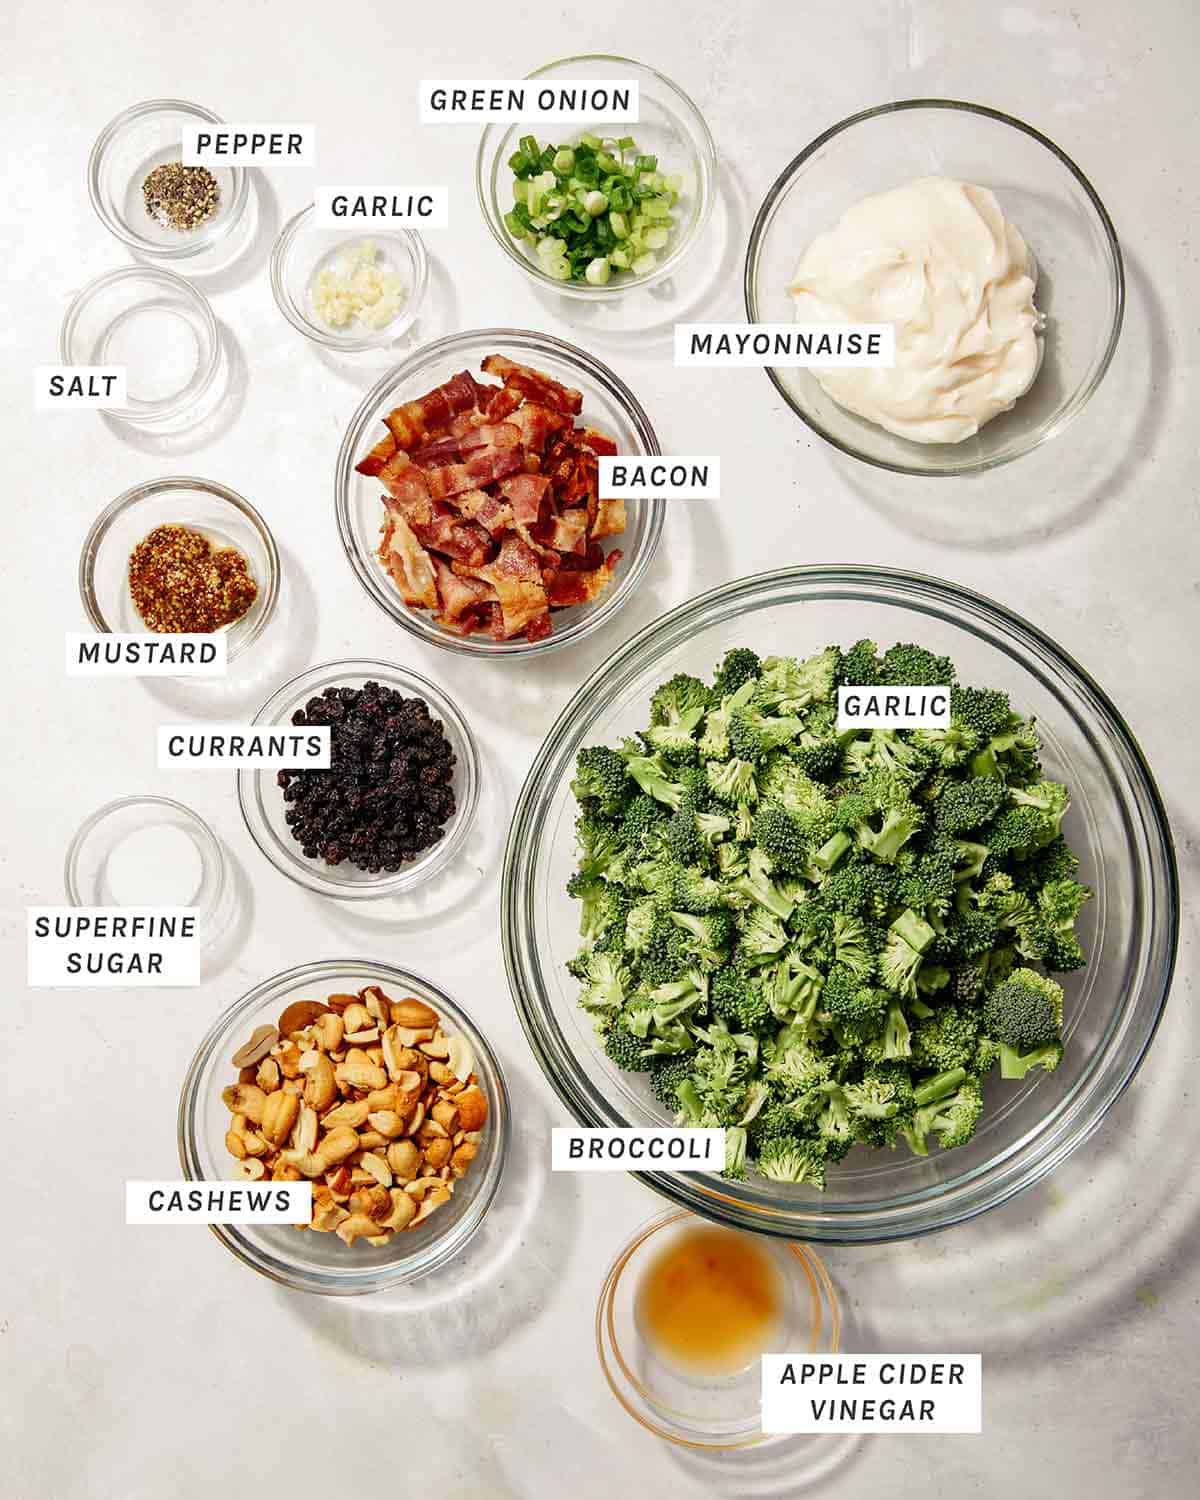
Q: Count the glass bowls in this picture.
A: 12